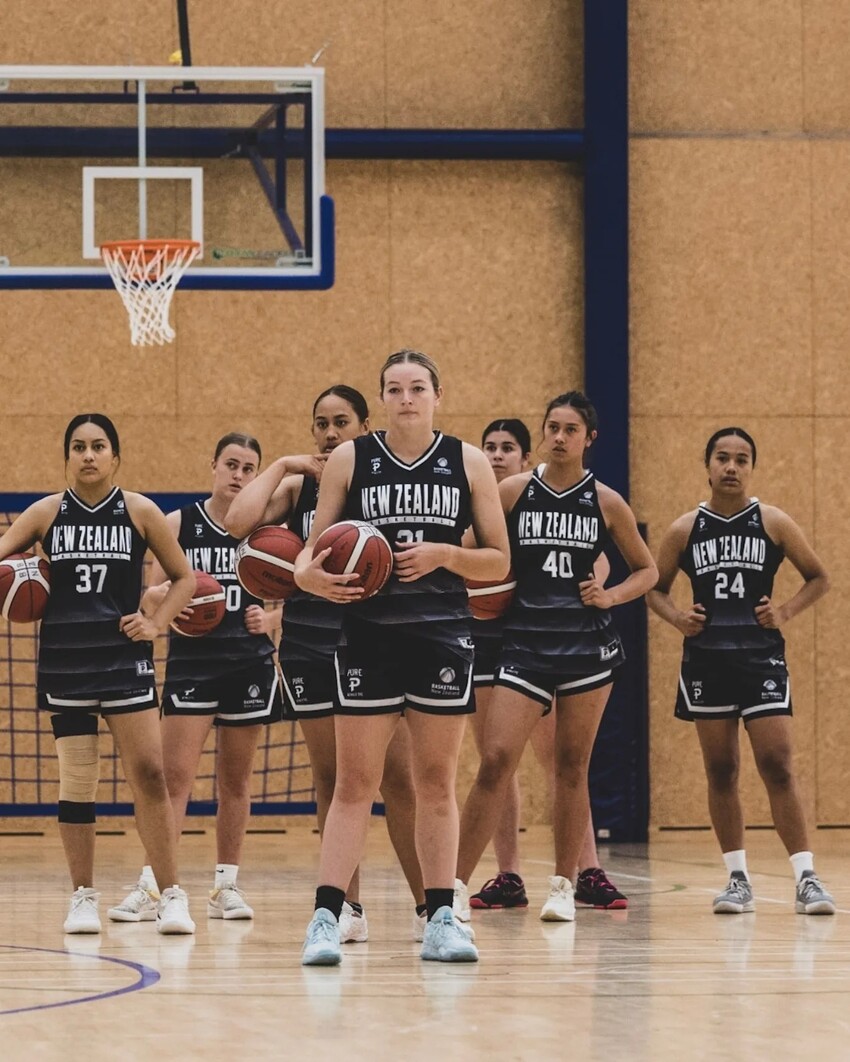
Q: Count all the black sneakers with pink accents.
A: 2